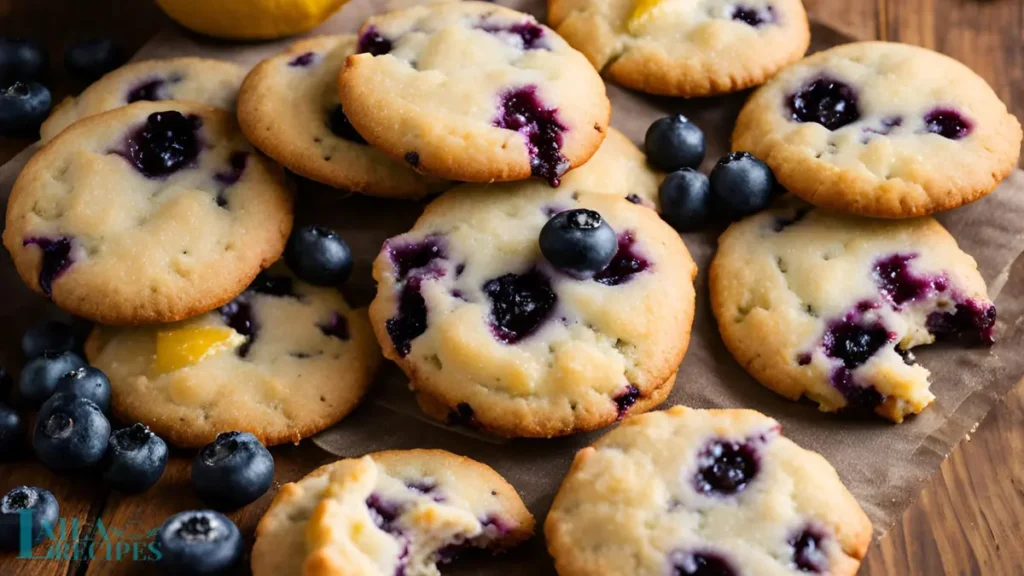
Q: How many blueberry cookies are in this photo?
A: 12